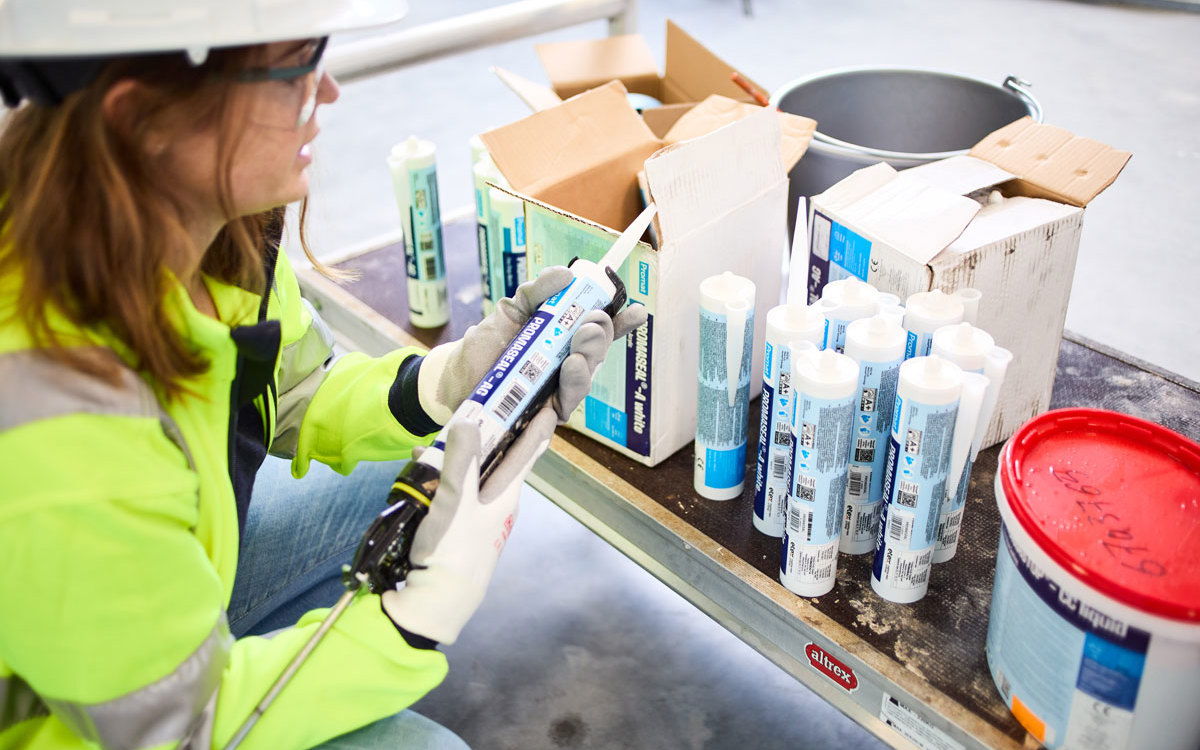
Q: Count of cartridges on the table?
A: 12